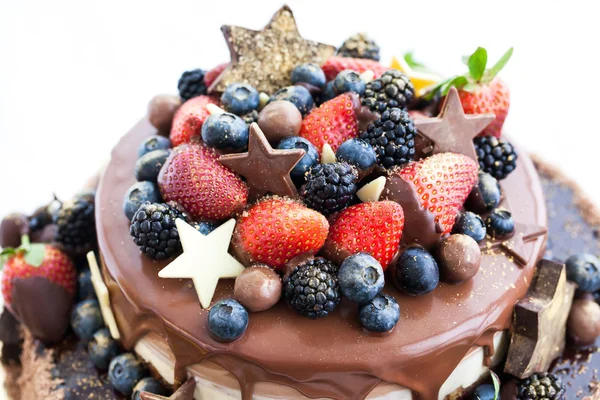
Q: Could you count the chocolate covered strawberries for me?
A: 2